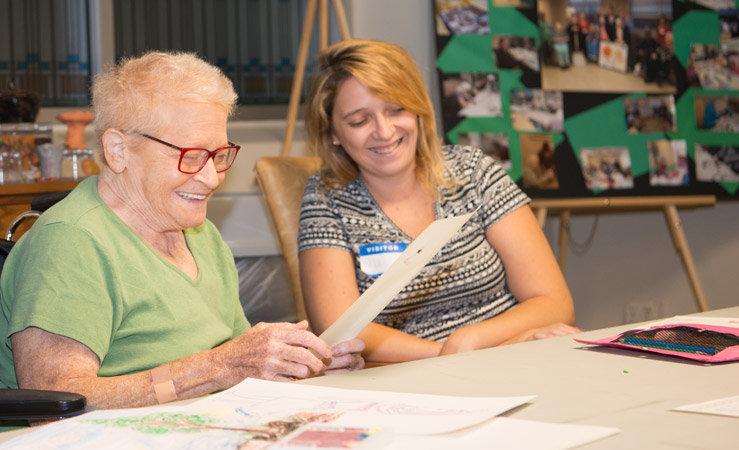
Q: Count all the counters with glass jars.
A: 1